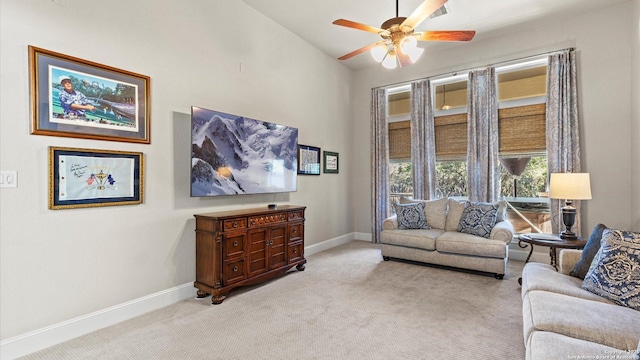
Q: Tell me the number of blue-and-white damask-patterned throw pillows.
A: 3